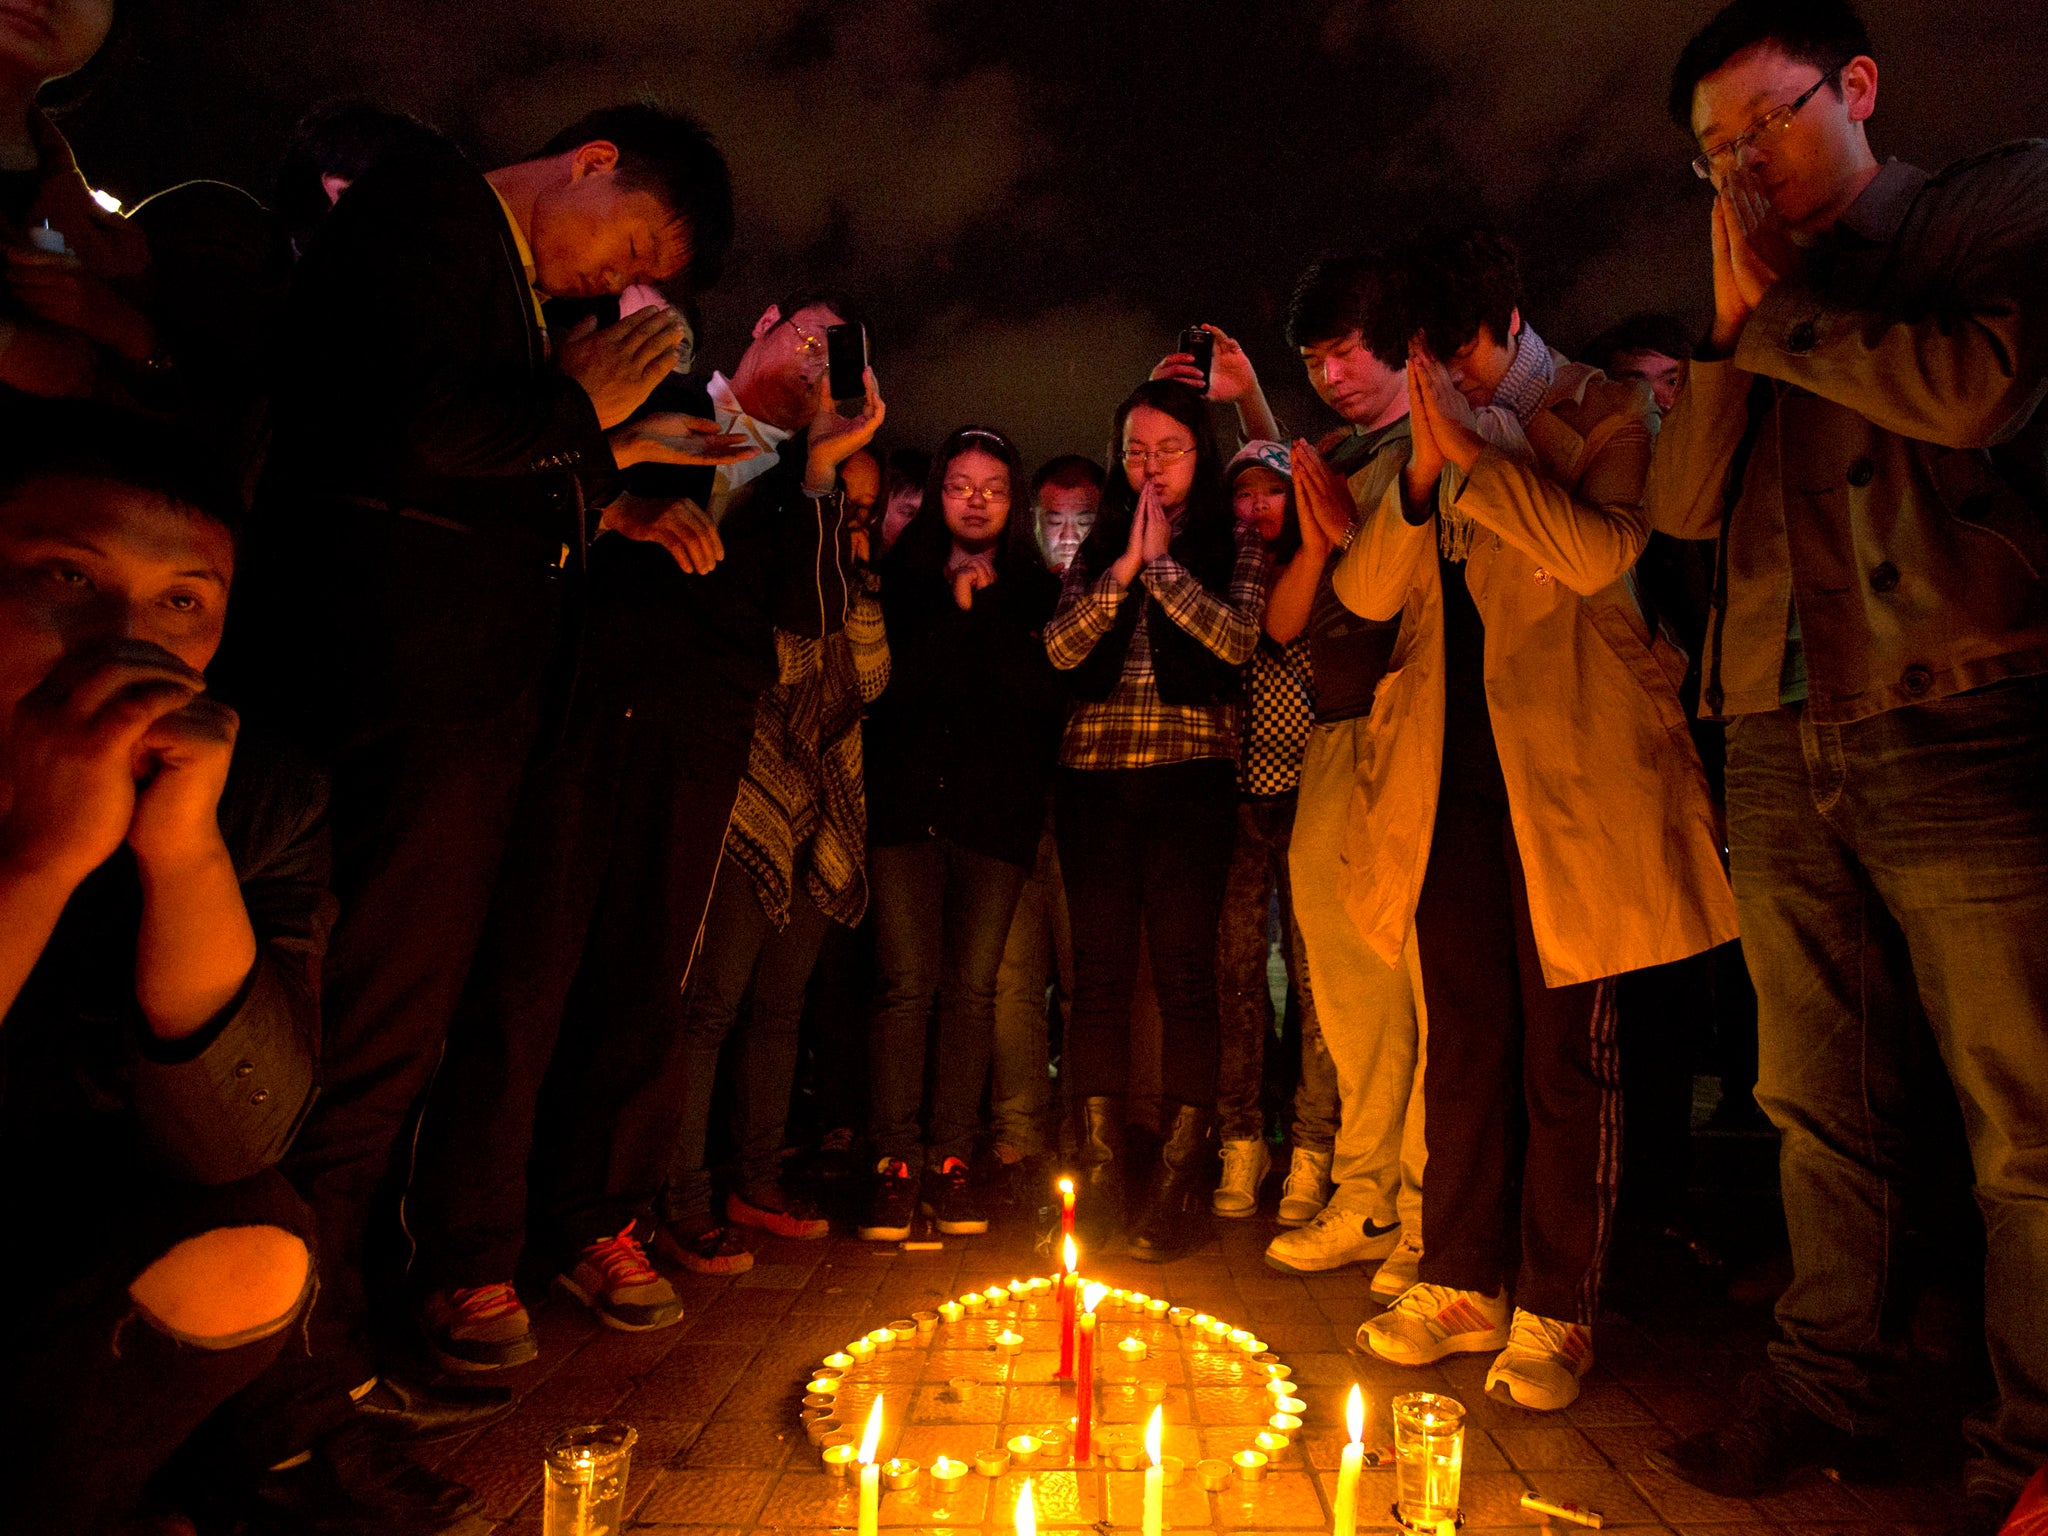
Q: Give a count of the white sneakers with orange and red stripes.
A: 2